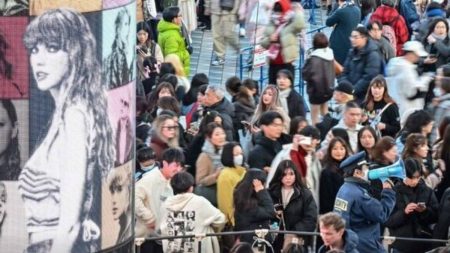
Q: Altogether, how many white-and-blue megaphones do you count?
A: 1